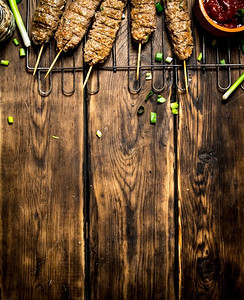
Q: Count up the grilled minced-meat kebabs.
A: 5